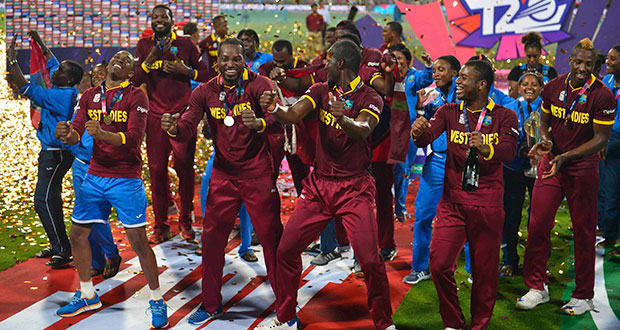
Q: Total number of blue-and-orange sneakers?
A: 2